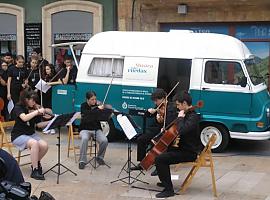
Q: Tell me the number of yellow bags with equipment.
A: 0